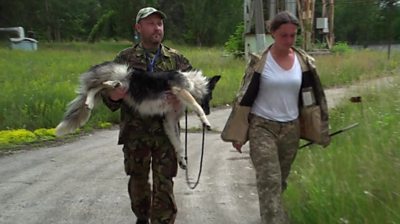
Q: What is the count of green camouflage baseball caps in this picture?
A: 1